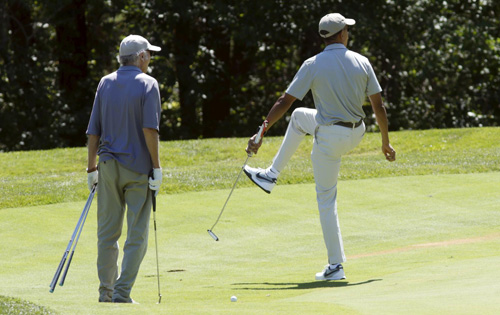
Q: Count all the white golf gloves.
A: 2